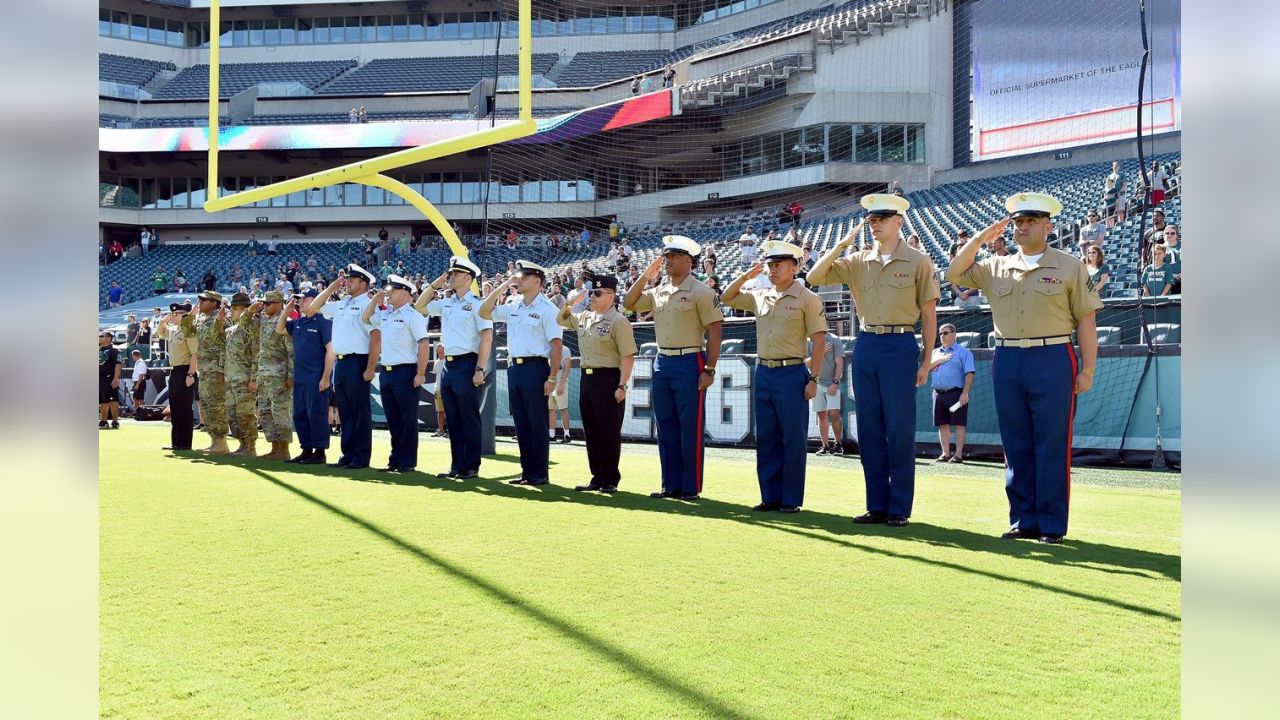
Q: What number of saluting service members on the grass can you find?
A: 14